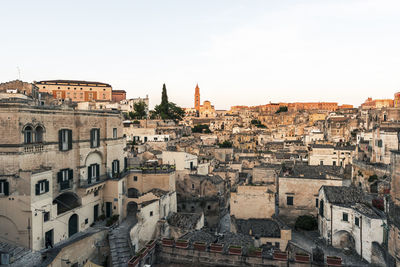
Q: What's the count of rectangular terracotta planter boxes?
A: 12